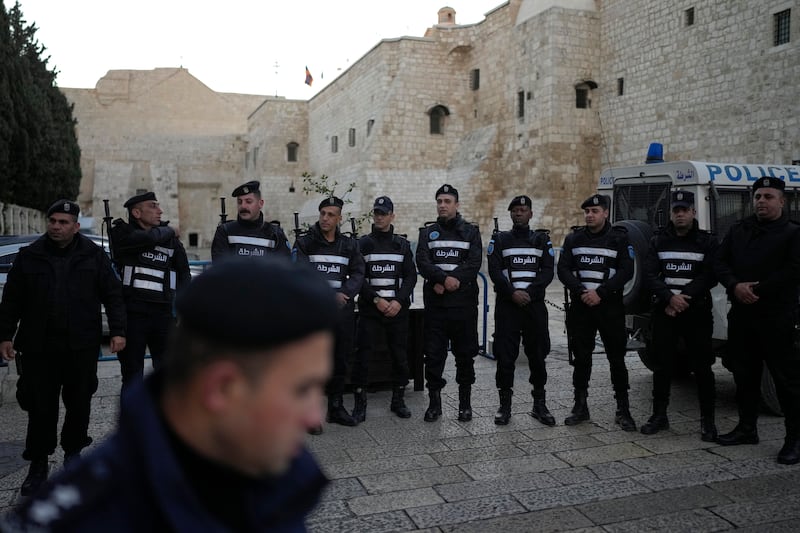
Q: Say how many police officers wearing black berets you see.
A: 9